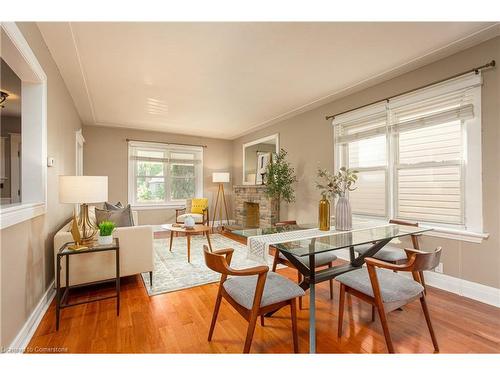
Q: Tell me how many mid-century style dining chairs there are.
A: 4